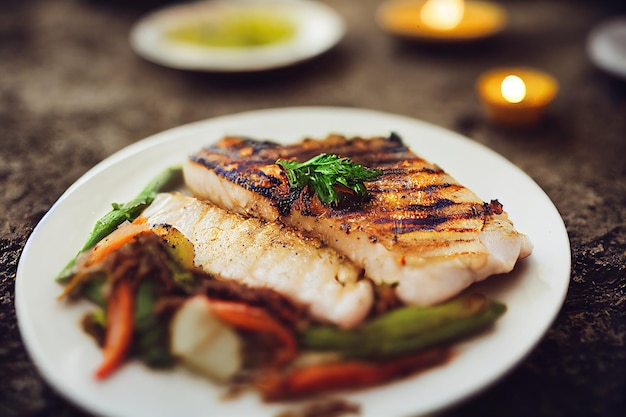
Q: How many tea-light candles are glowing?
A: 2